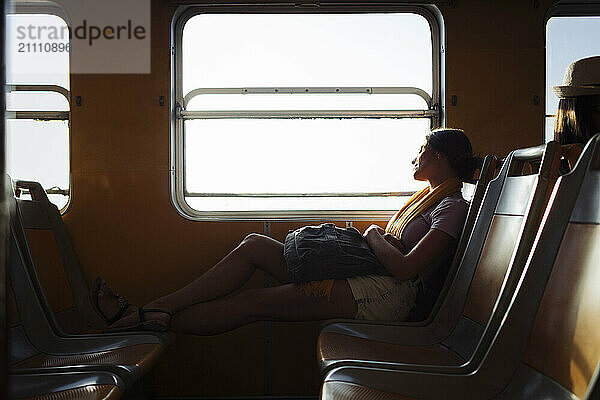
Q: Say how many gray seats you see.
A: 6